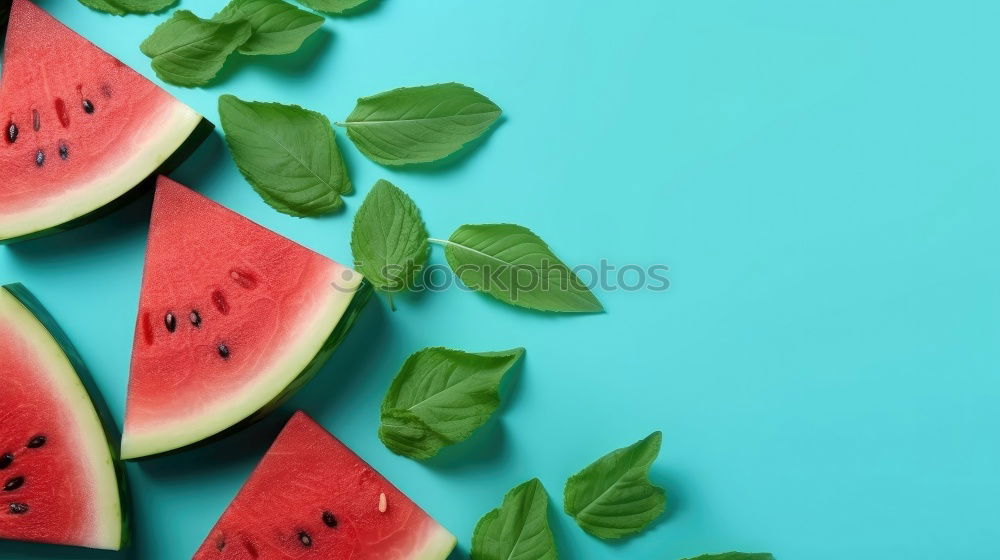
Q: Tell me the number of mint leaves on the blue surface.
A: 12